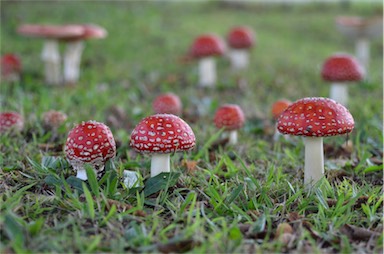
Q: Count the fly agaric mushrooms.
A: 15